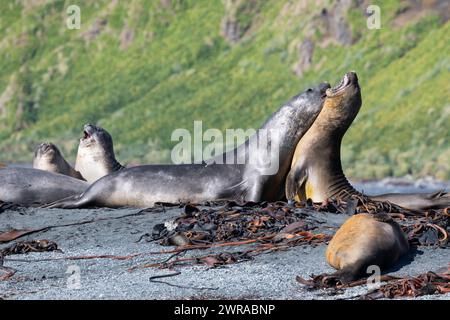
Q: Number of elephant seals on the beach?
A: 6